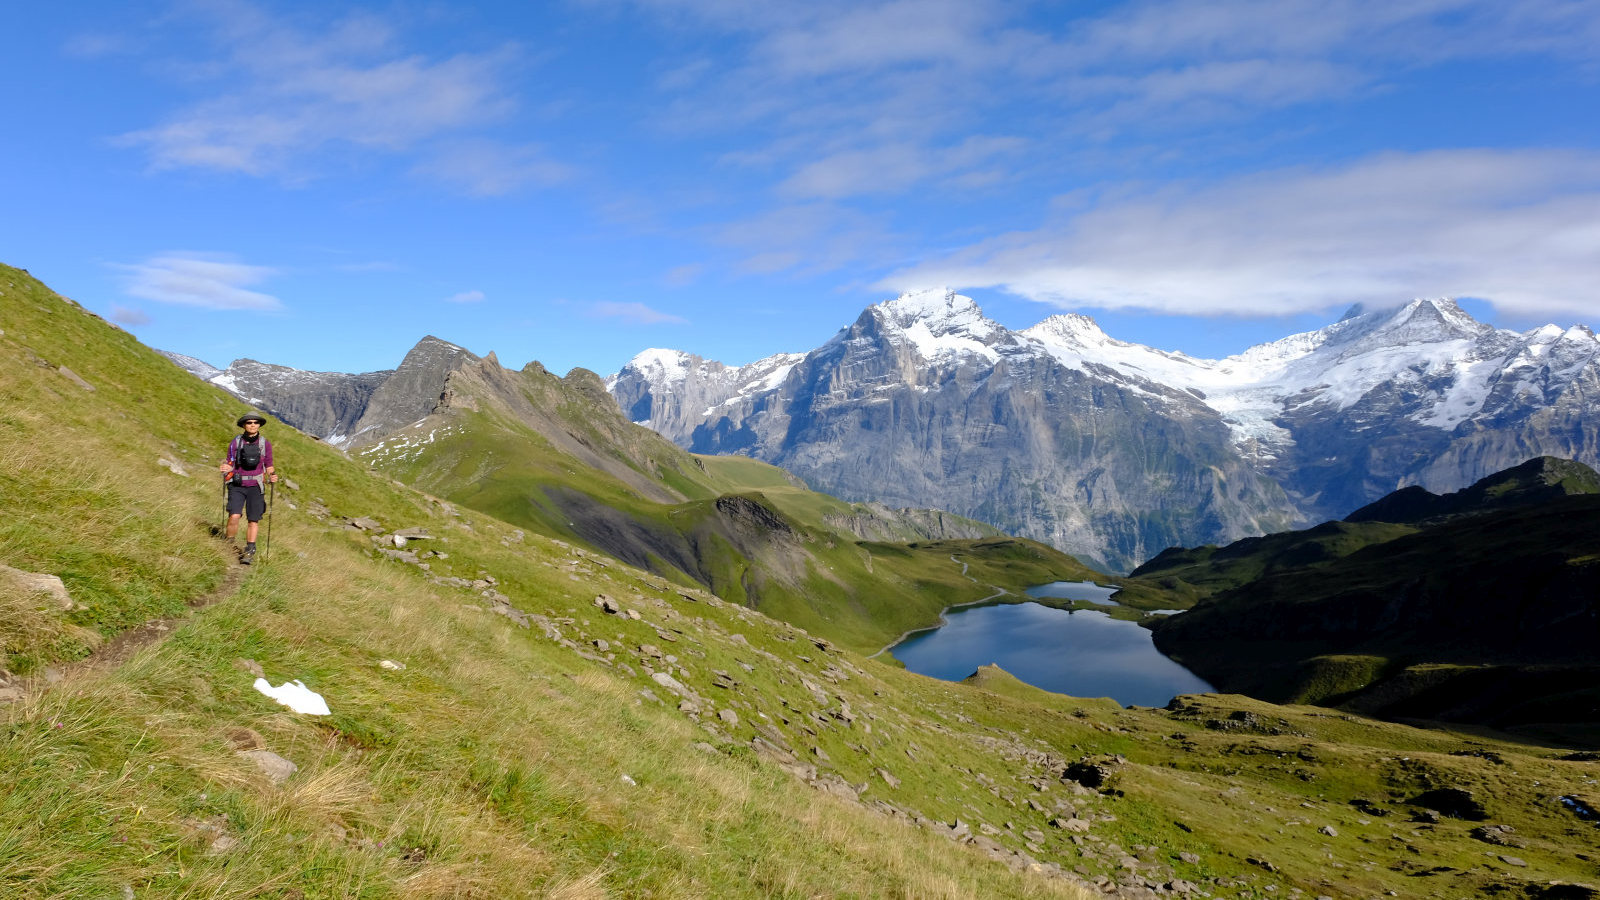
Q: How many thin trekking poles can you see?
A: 2